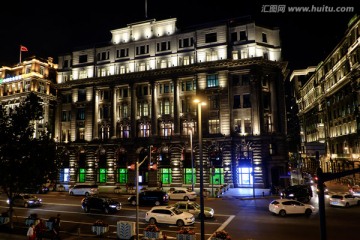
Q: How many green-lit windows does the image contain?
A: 6